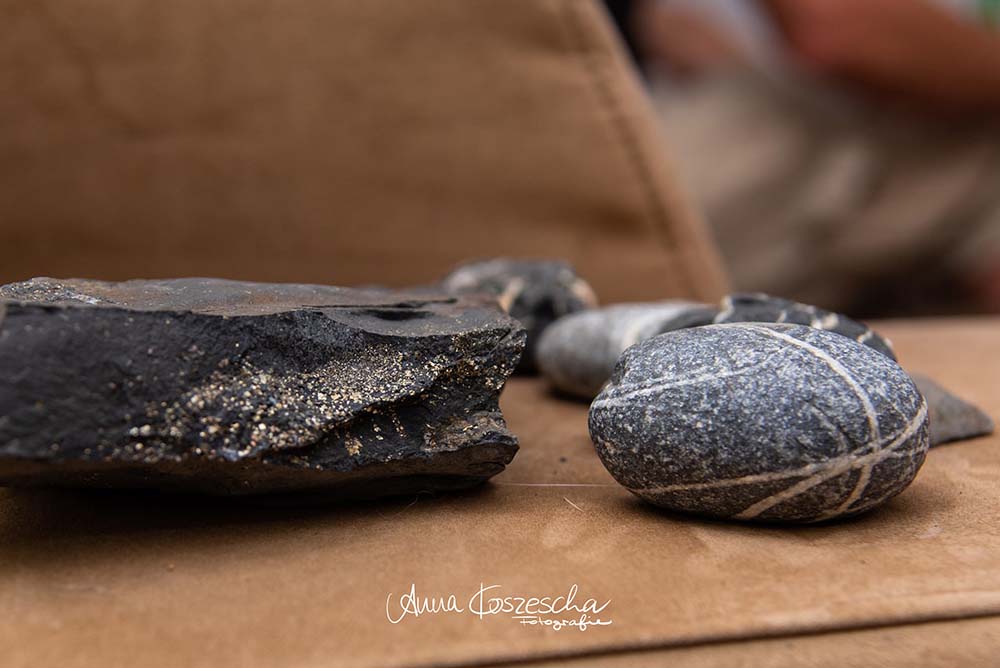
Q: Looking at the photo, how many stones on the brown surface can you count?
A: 6